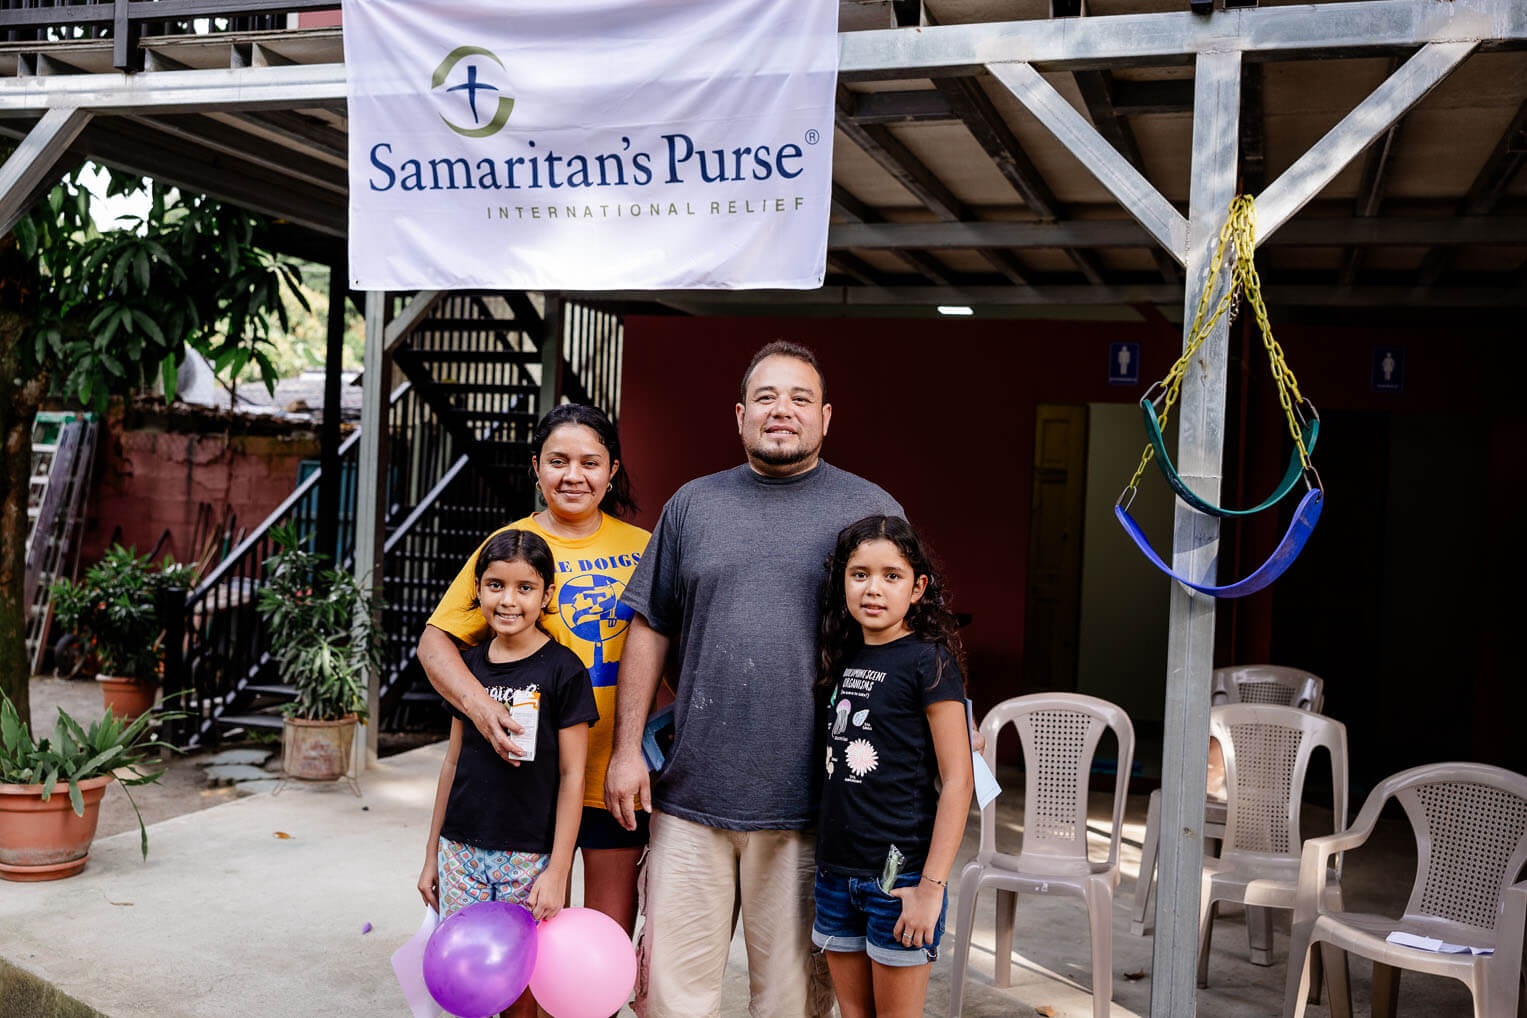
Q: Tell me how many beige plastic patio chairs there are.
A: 4